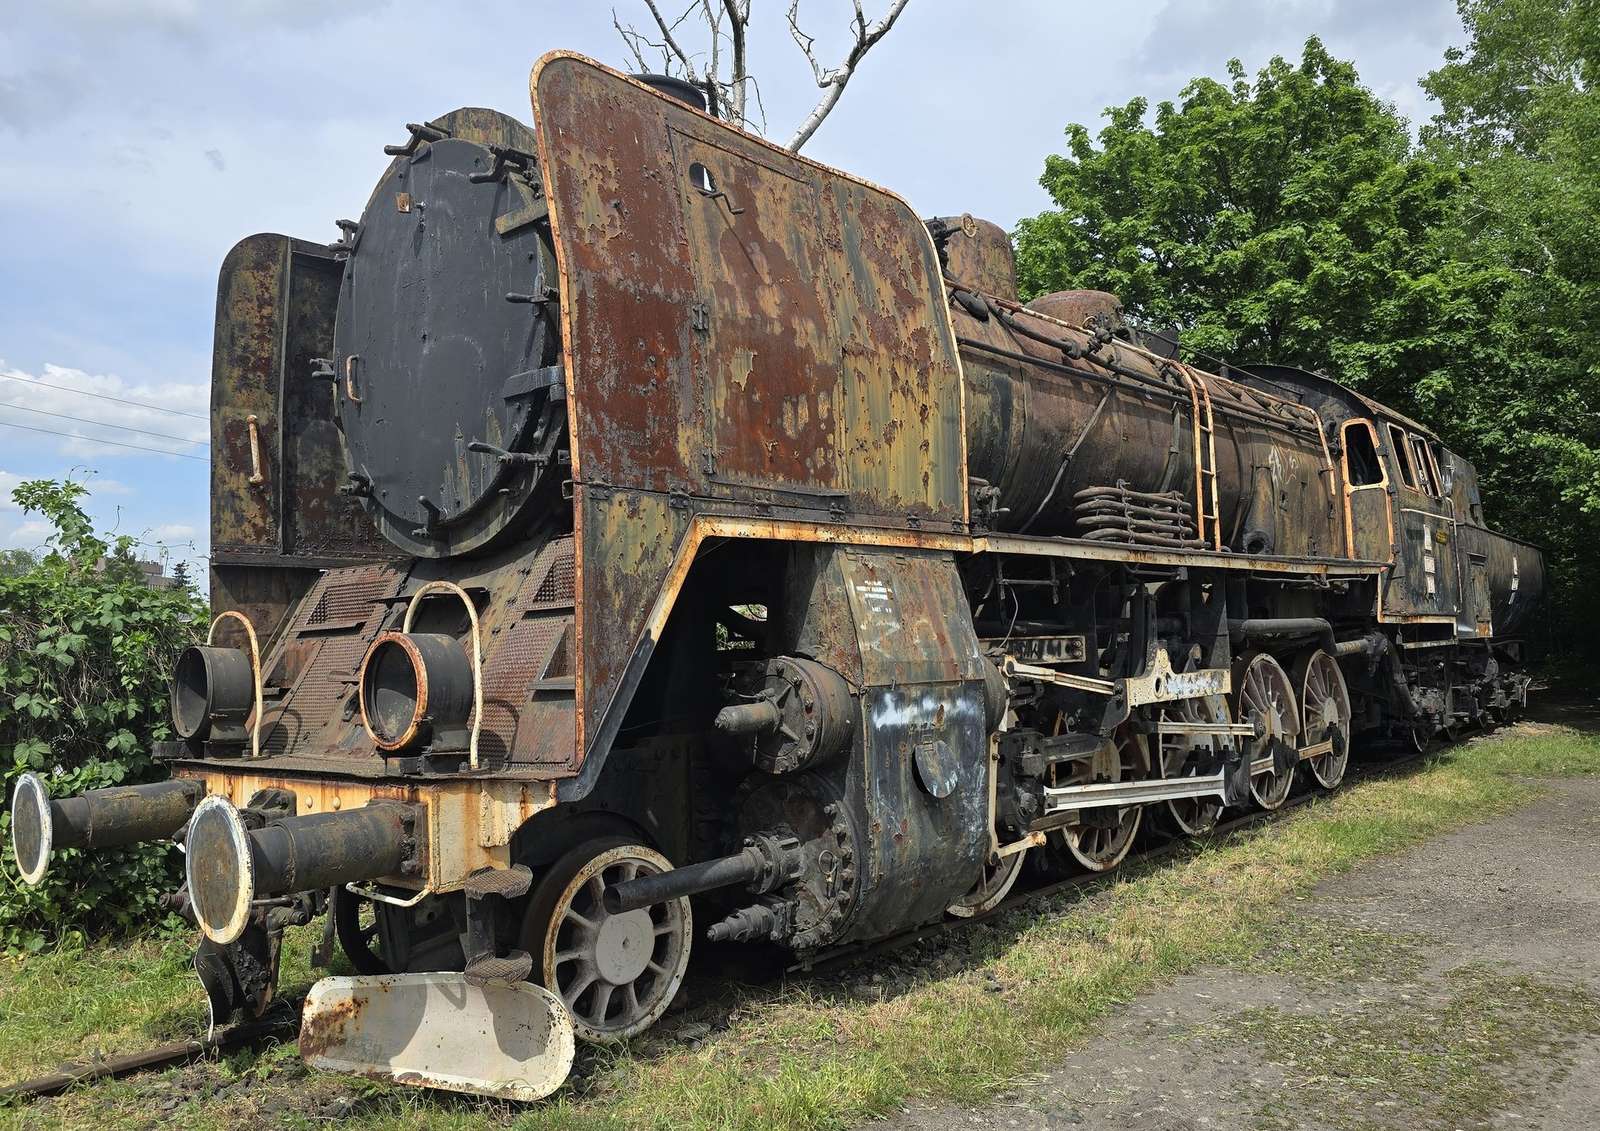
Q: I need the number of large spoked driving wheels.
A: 5